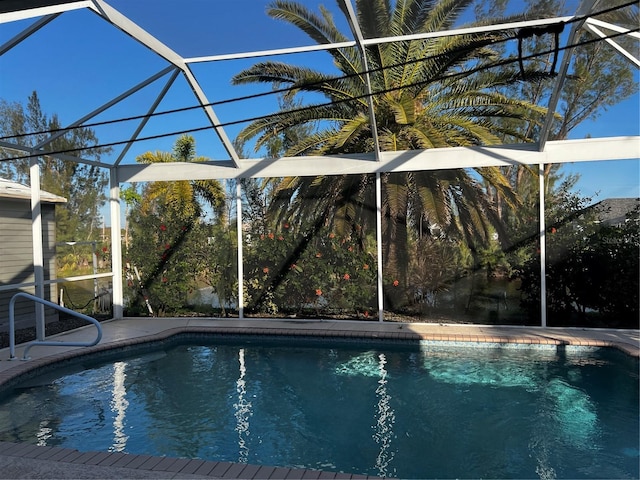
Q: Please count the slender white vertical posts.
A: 5